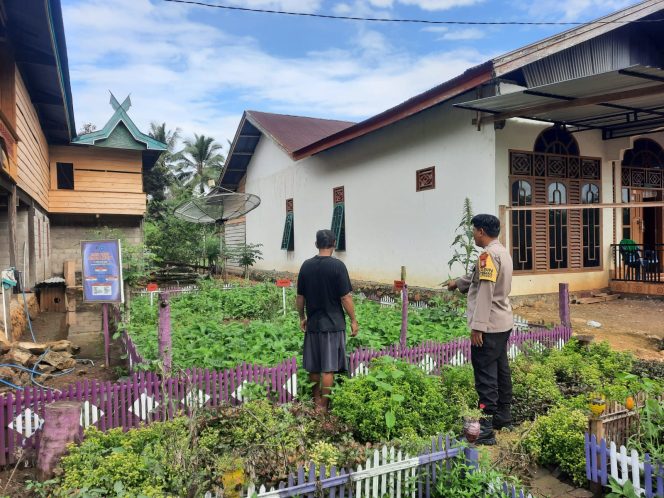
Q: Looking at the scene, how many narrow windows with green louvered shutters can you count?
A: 2